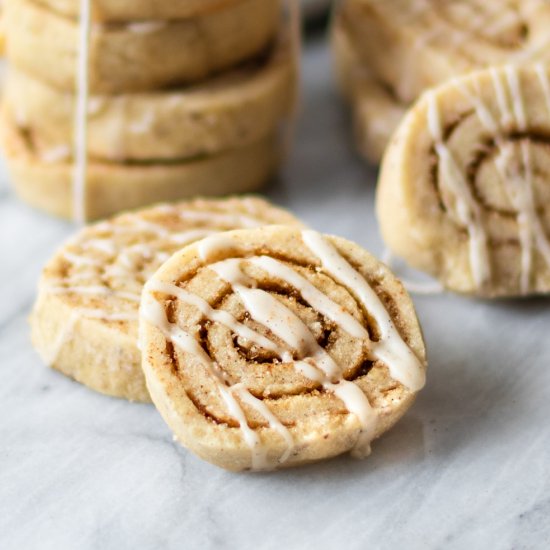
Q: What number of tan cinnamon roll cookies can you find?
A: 9